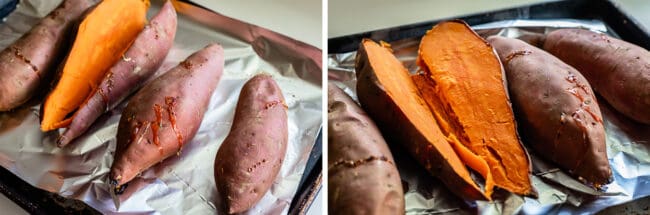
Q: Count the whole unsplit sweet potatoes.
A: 6